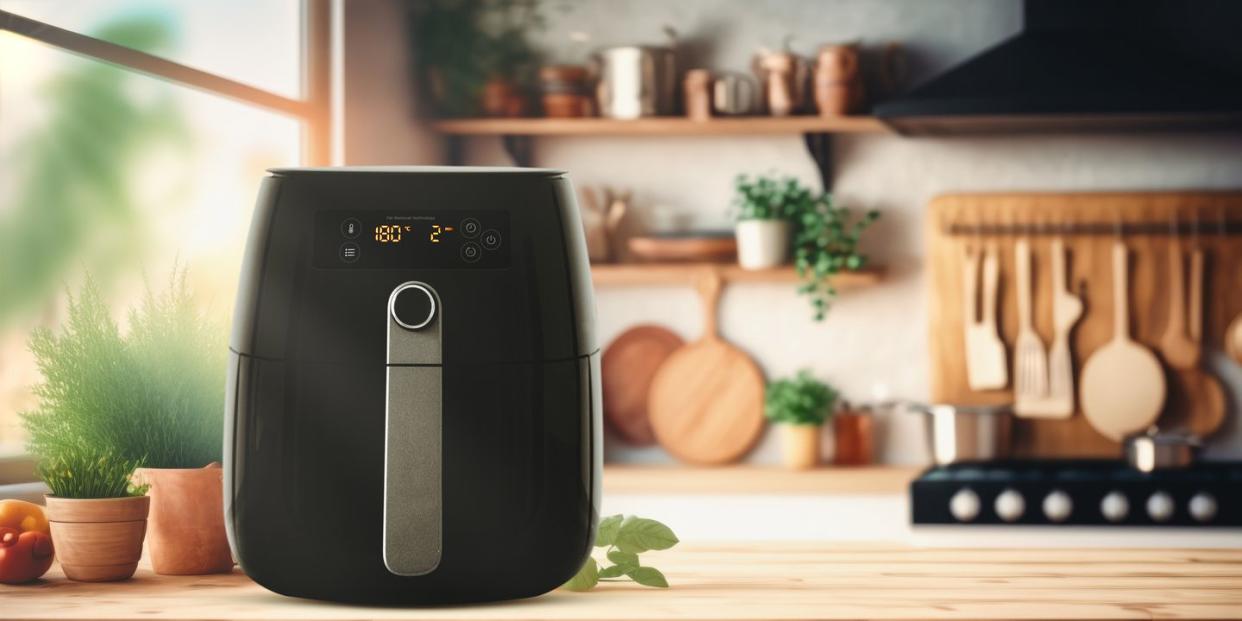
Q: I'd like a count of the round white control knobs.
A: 6